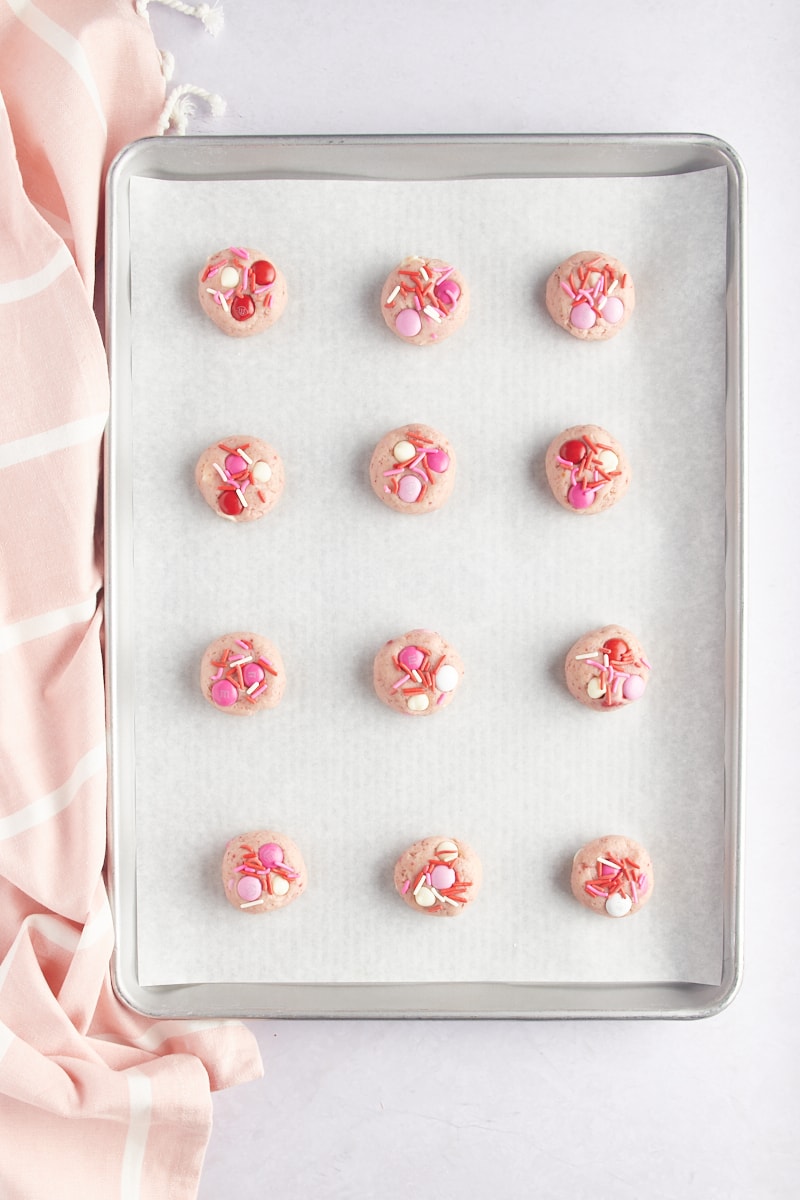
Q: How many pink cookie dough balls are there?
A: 12